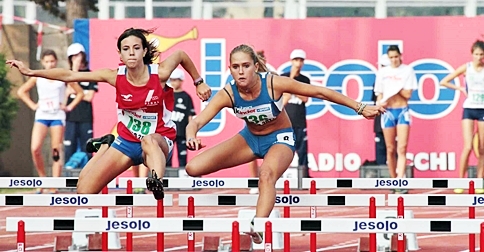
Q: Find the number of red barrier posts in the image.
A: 13